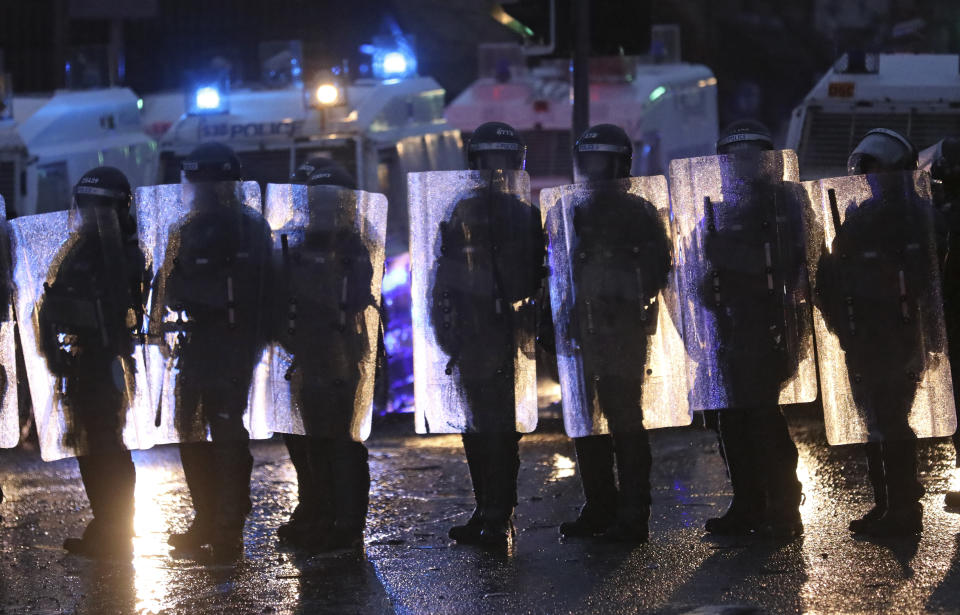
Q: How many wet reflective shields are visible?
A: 8